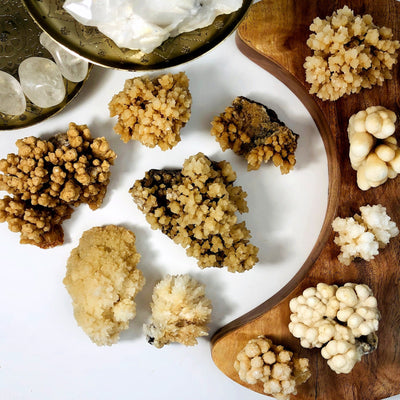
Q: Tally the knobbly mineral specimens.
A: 11